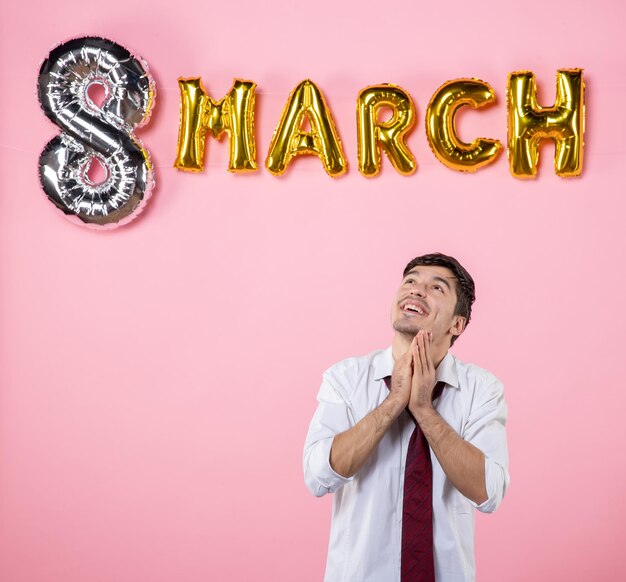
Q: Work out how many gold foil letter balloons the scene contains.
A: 5